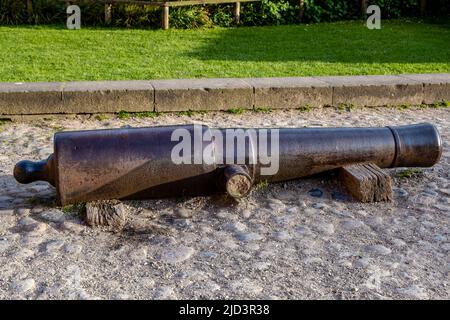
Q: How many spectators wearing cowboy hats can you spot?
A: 0